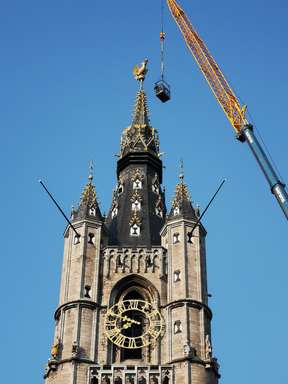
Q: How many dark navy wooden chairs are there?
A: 0